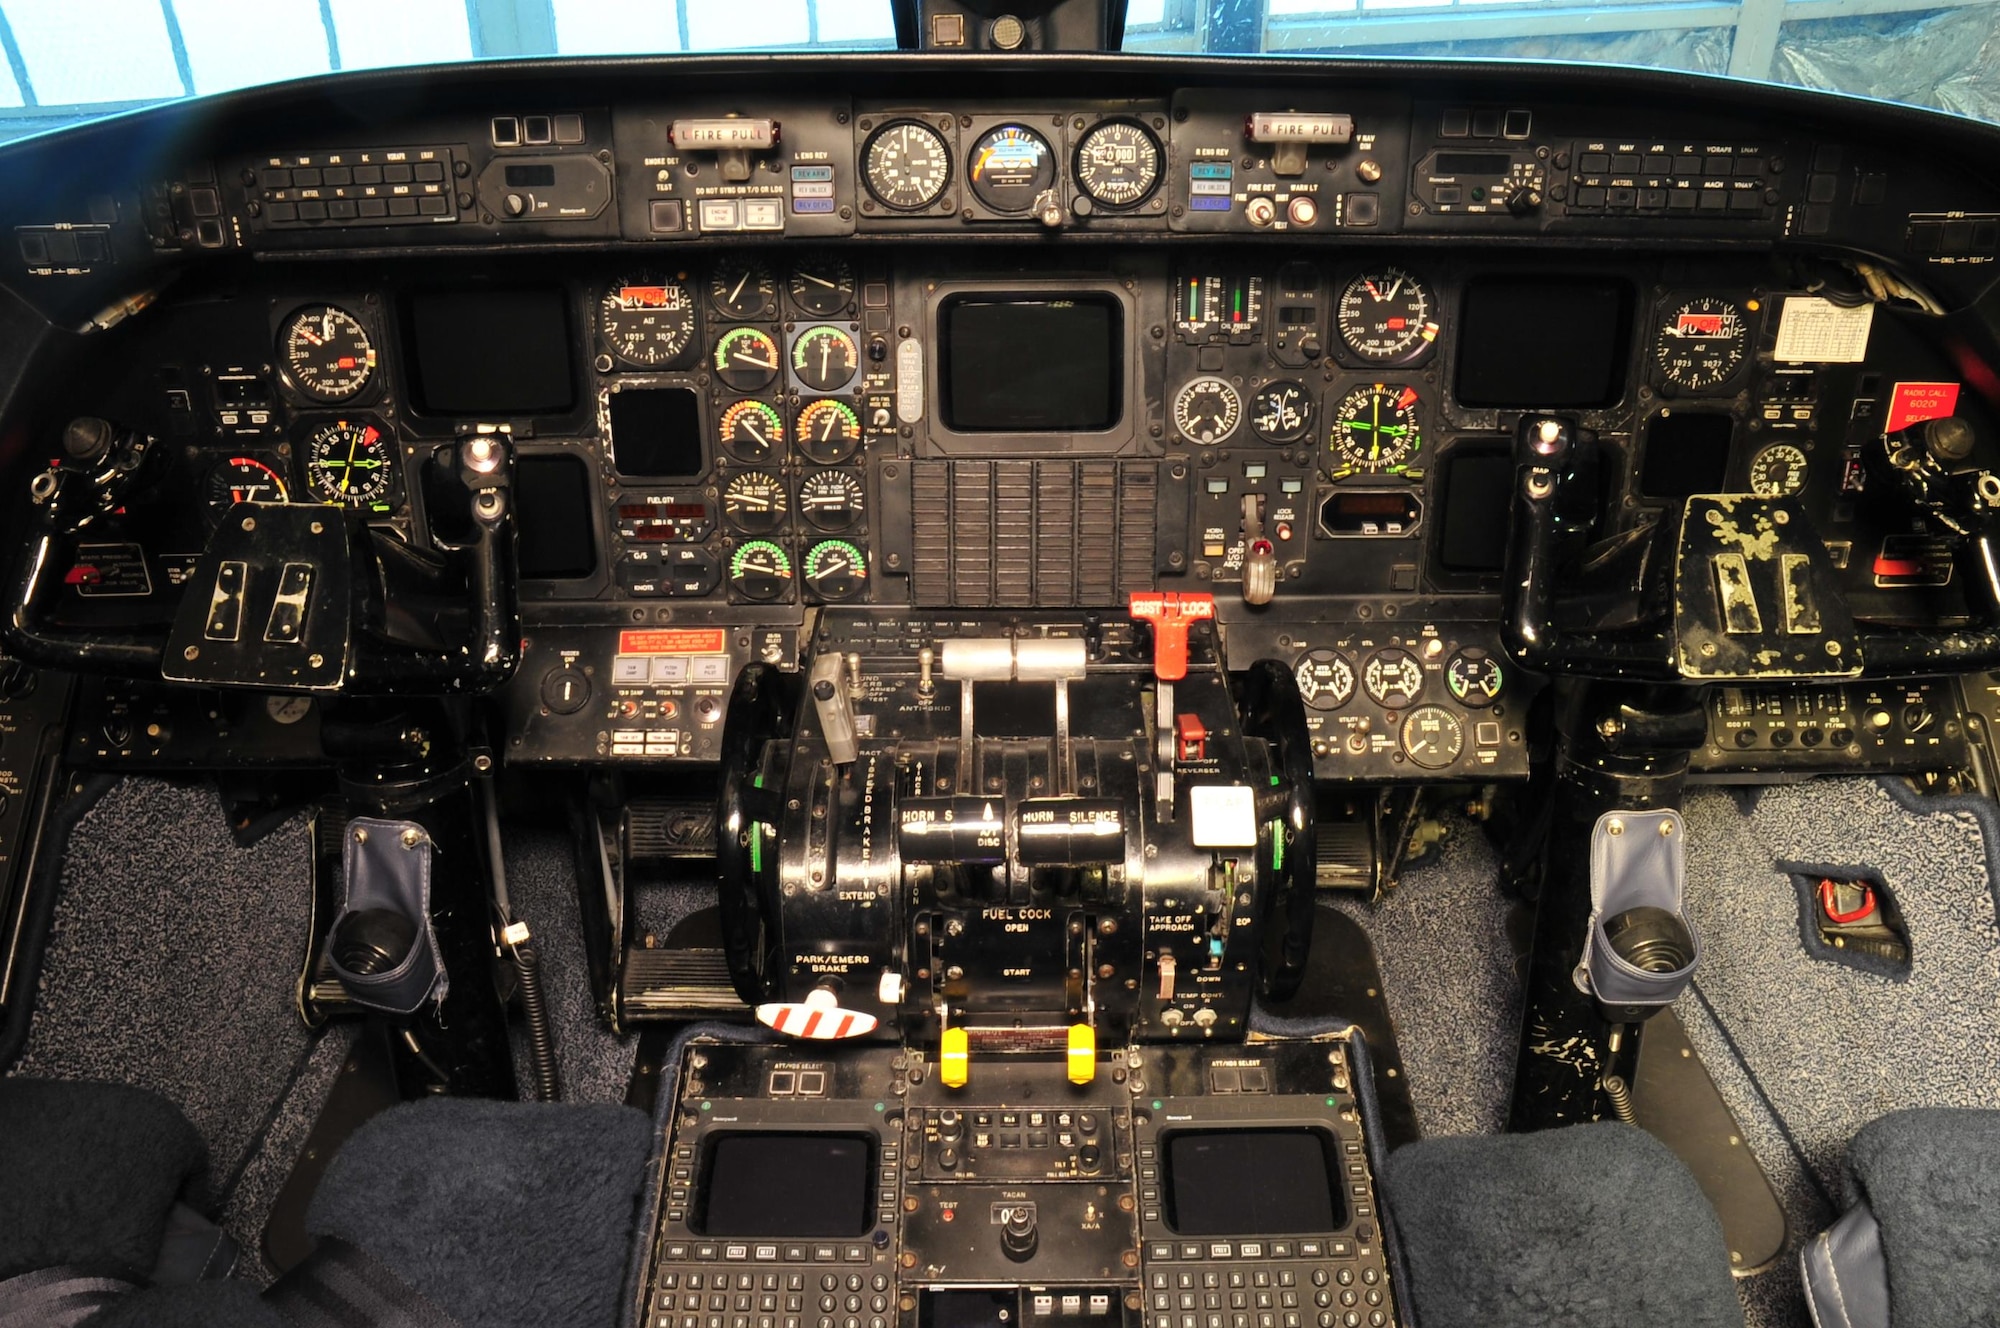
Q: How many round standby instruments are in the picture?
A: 3